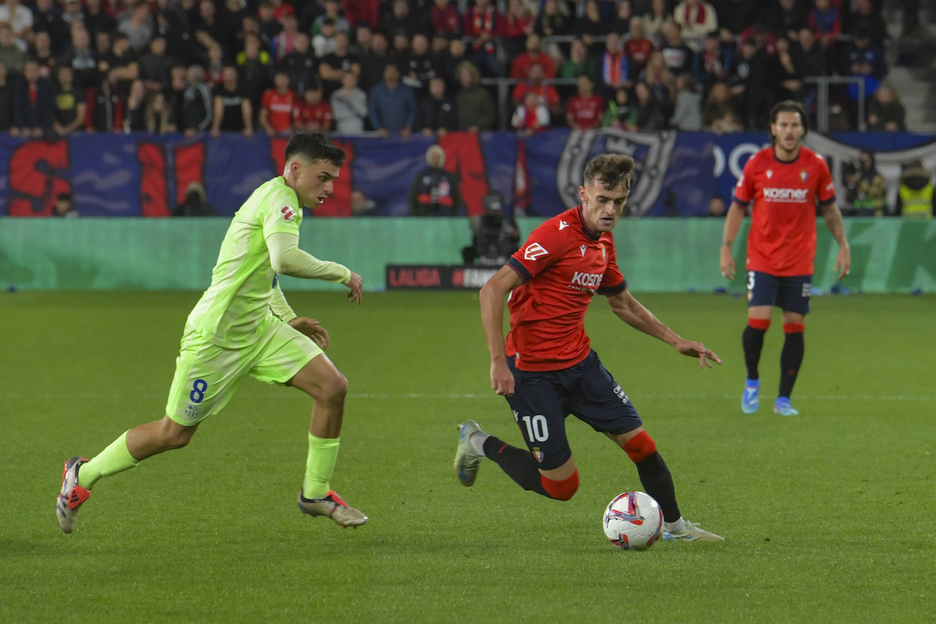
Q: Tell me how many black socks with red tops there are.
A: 4